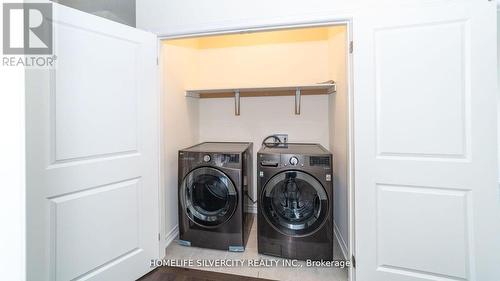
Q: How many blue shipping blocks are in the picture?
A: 2